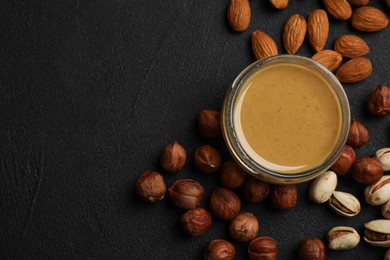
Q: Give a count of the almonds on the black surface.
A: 11